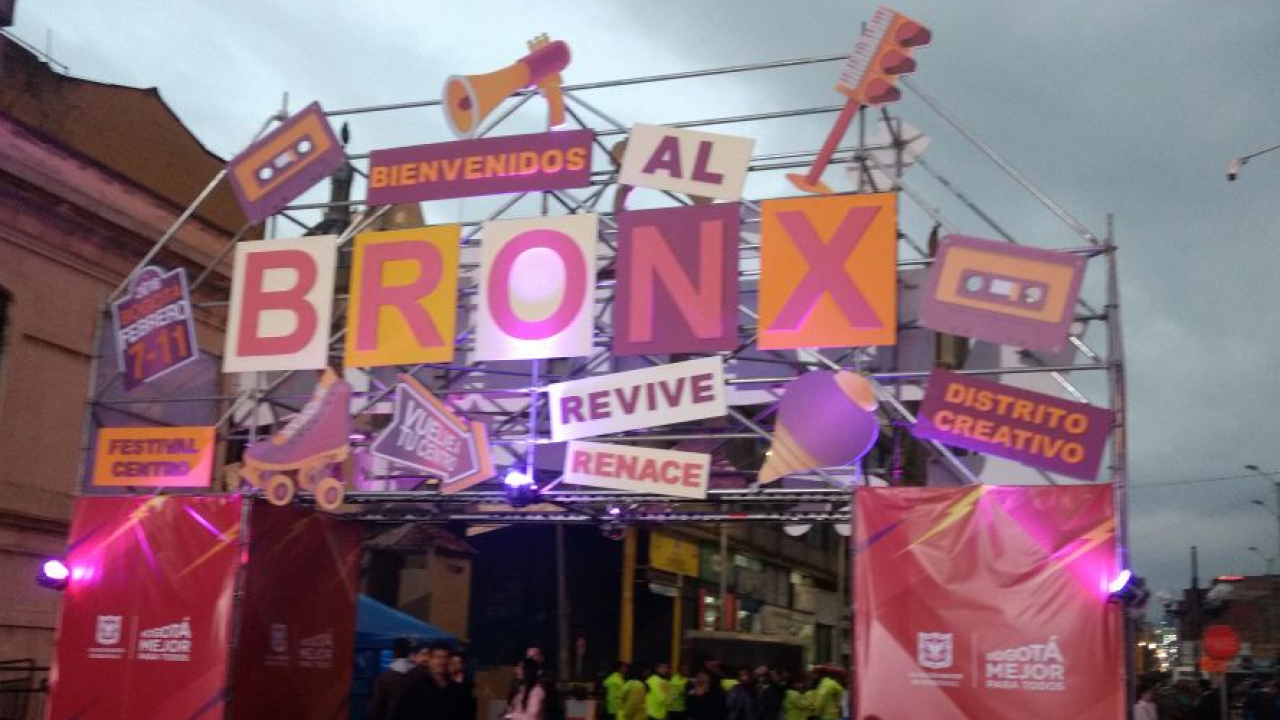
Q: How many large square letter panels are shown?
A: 5